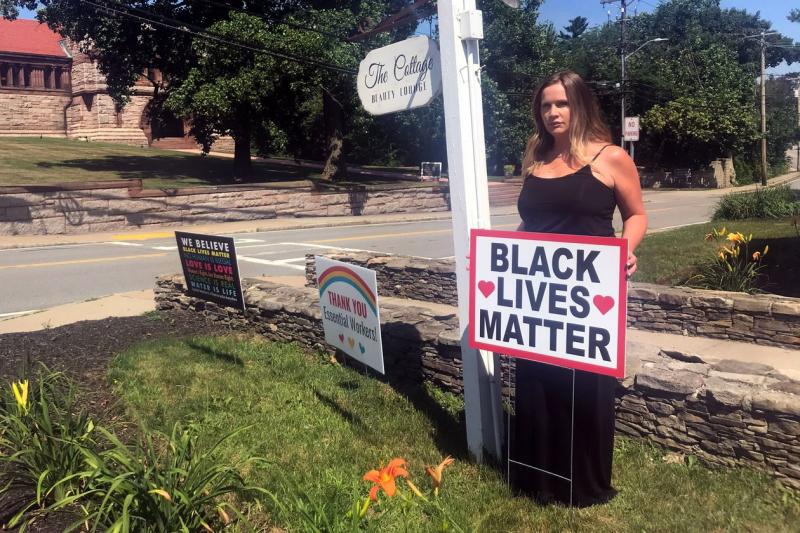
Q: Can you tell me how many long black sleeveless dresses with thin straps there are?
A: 1